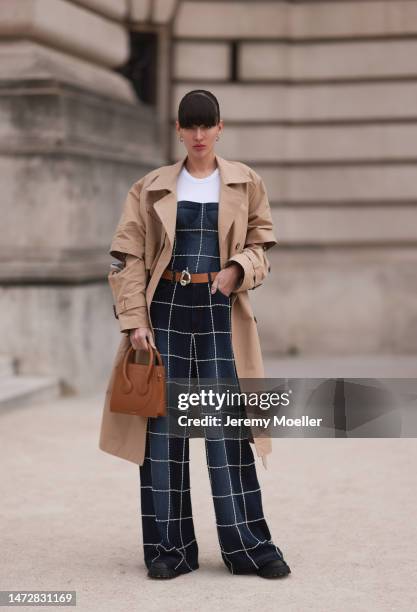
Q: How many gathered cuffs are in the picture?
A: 2